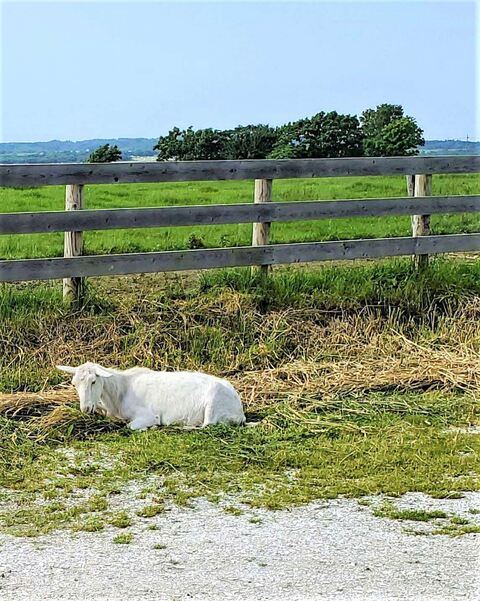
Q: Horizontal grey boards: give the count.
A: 3